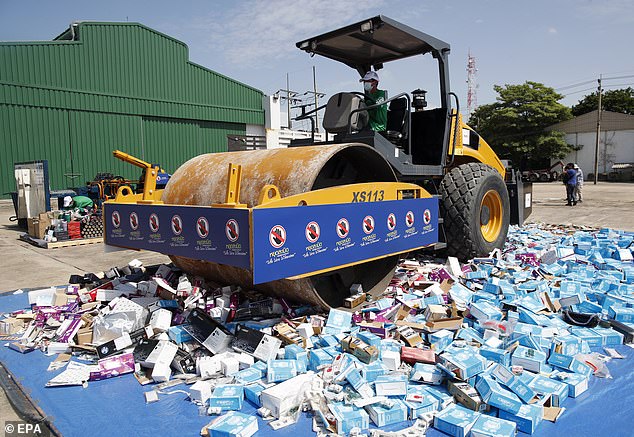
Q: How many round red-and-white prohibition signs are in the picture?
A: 13